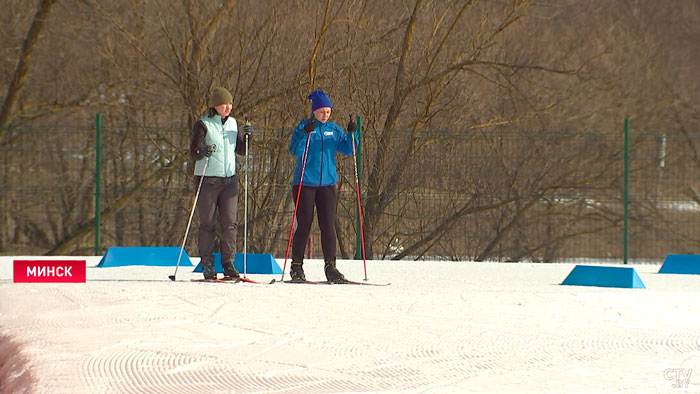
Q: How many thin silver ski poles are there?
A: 2